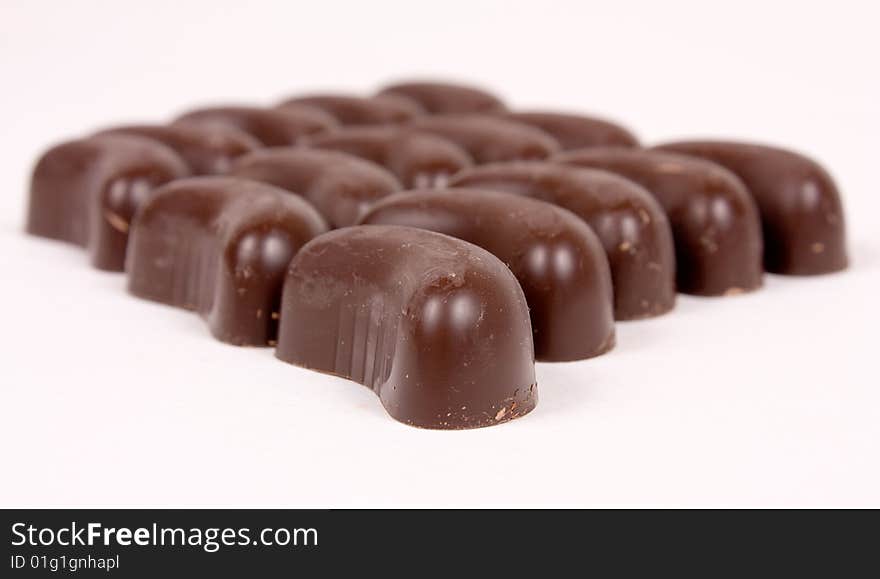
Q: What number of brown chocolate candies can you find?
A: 15